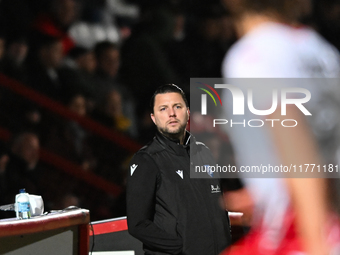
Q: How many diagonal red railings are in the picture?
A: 2